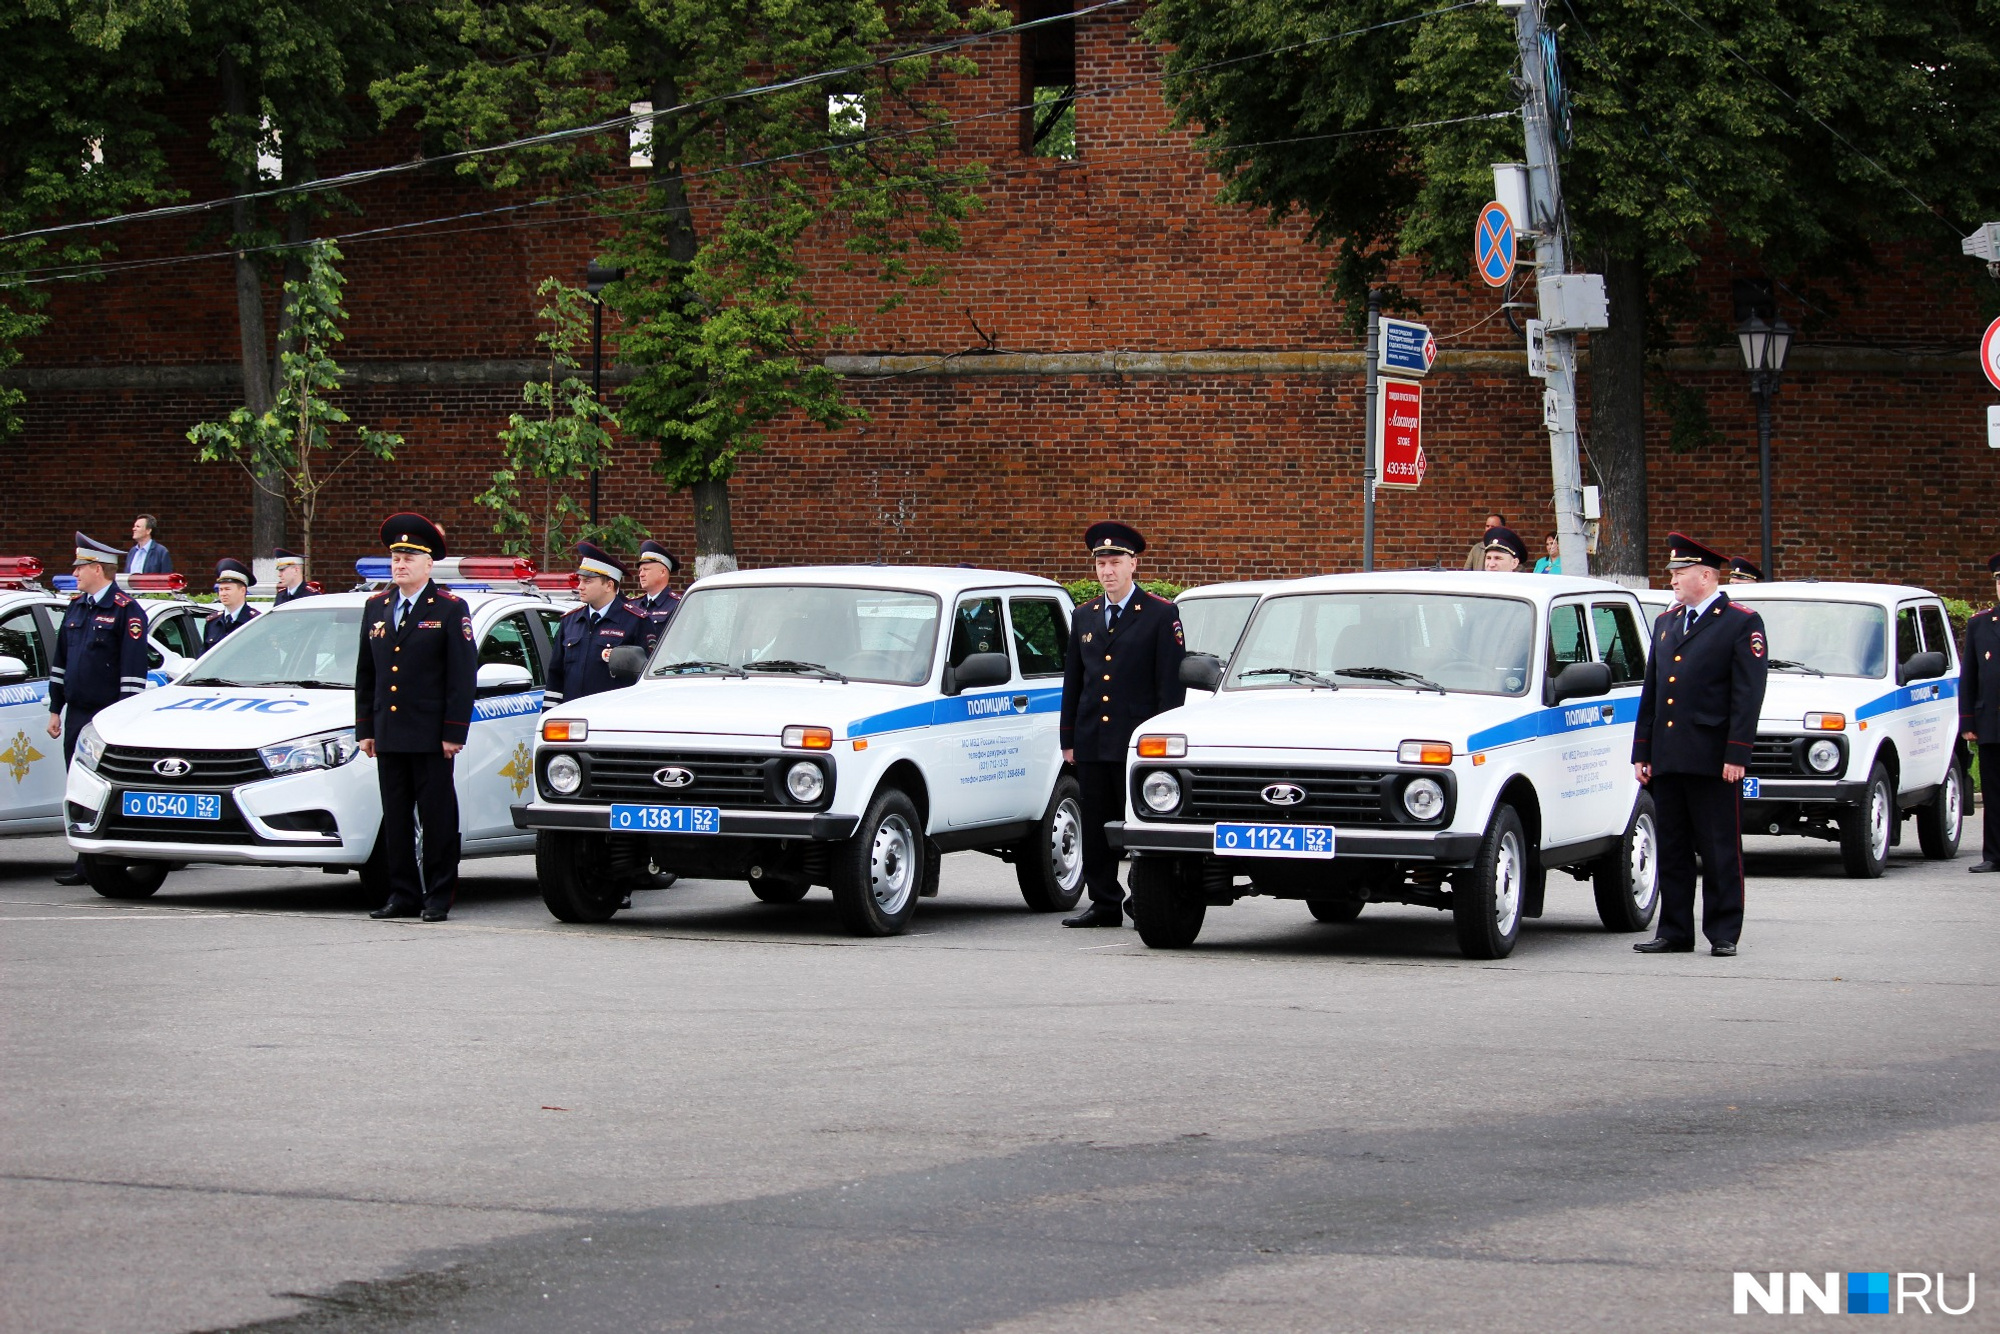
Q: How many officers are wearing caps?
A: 11